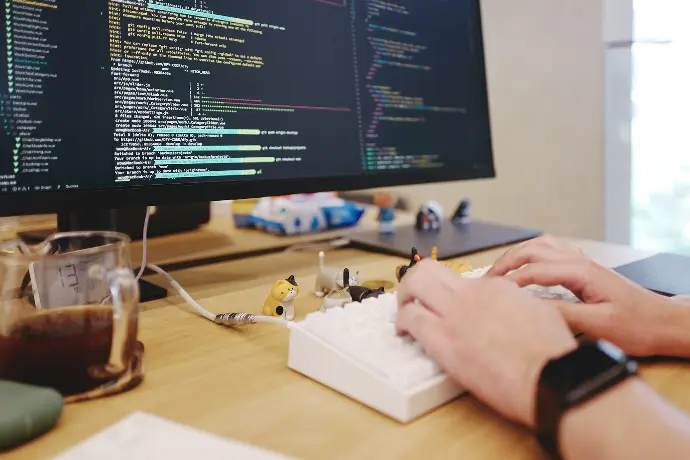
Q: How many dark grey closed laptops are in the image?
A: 1